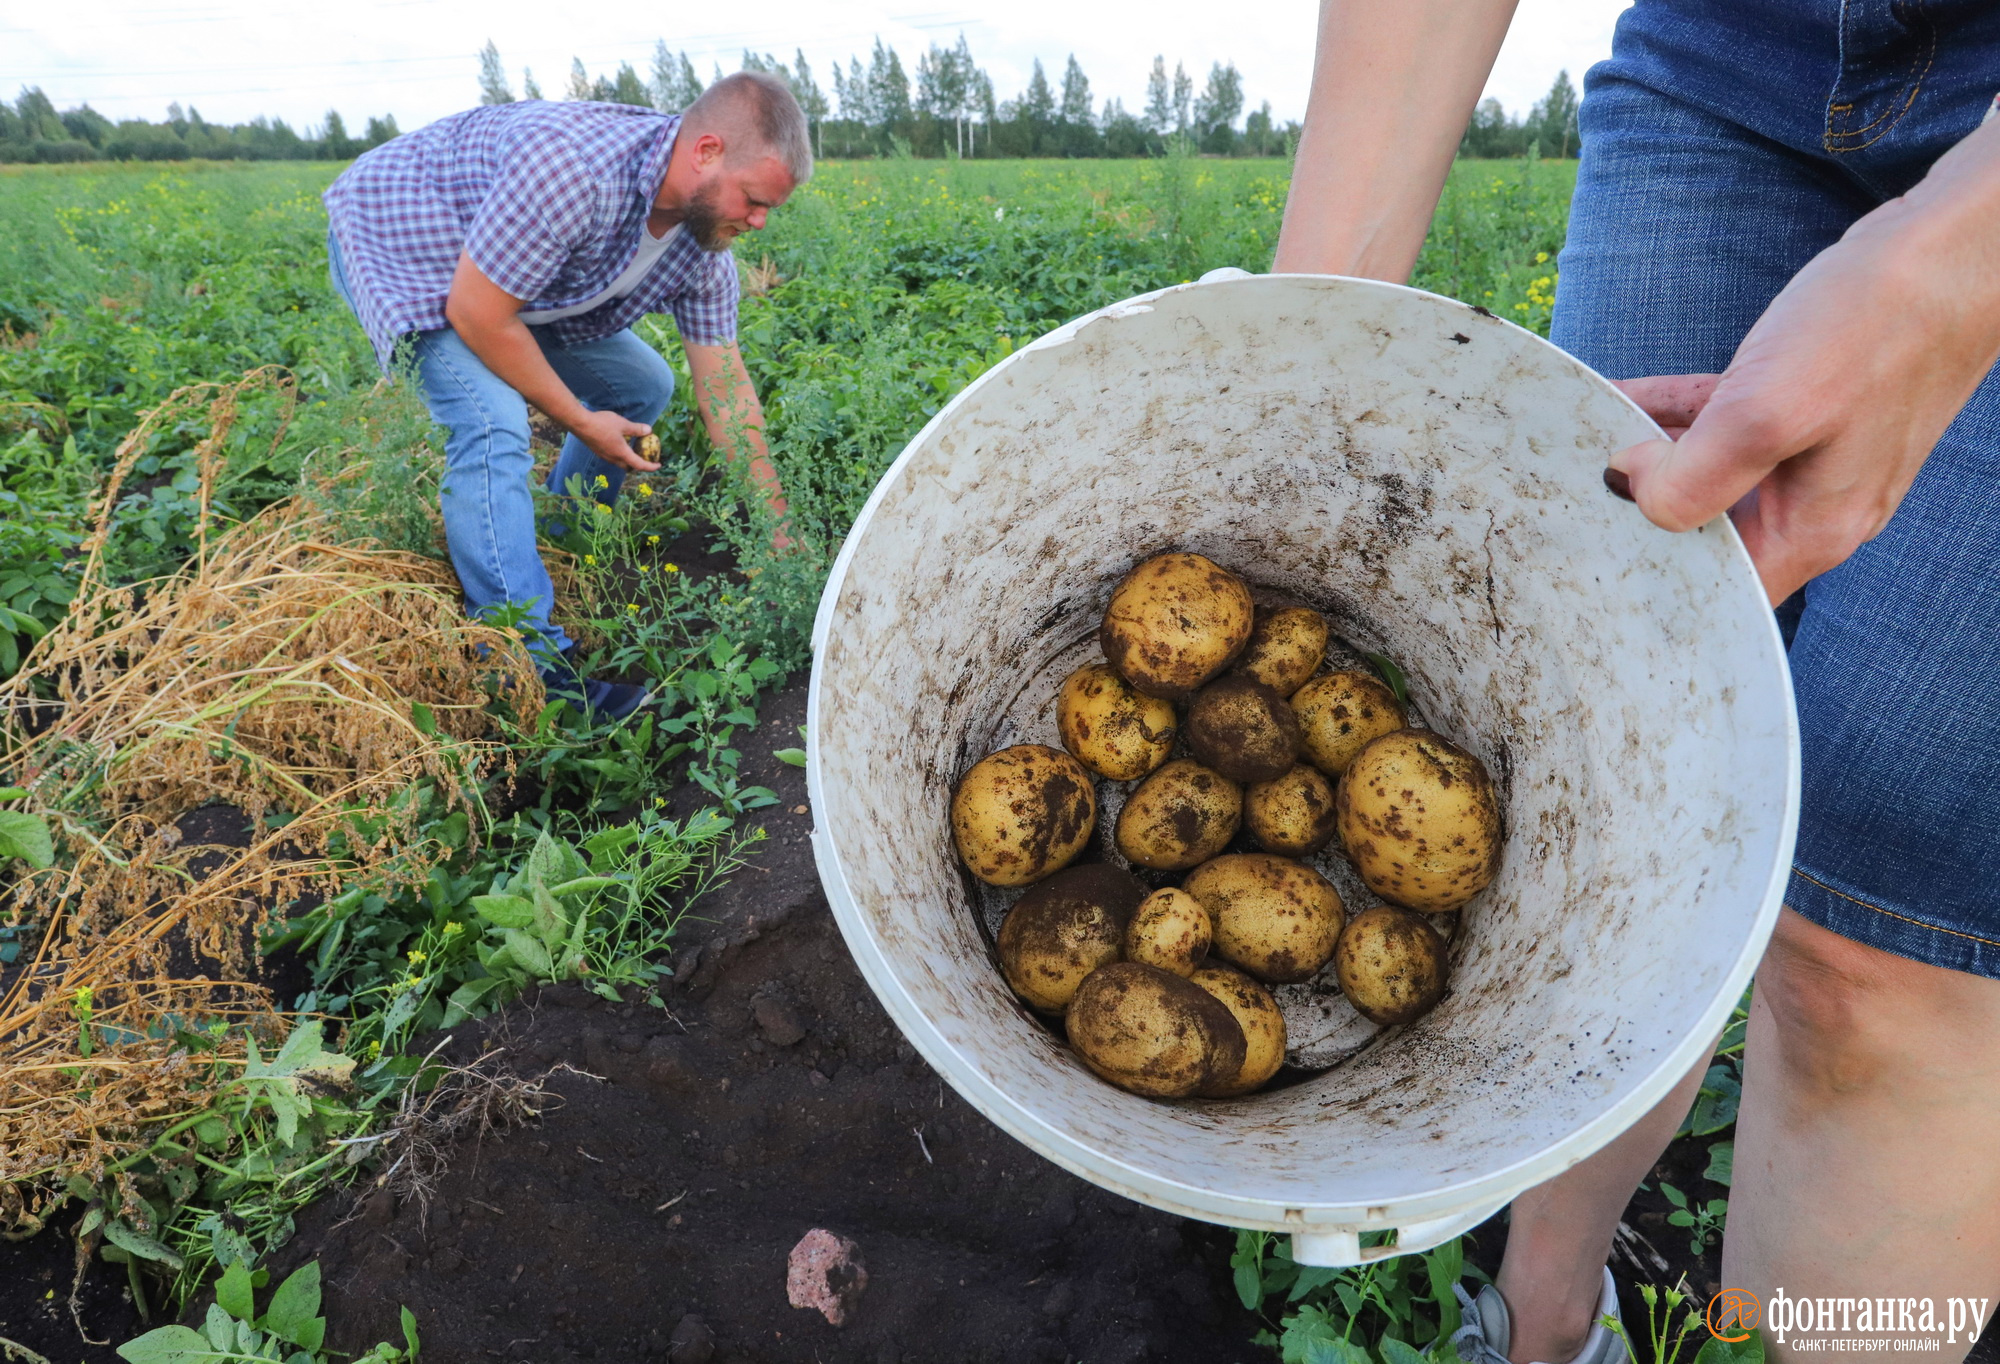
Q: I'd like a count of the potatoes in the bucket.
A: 15